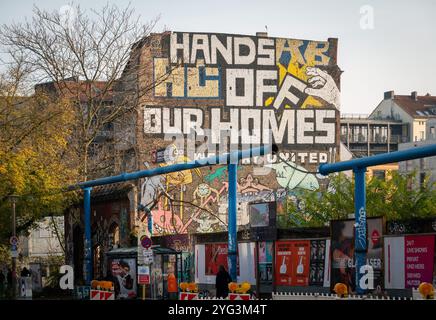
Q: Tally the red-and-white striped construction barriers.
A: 3